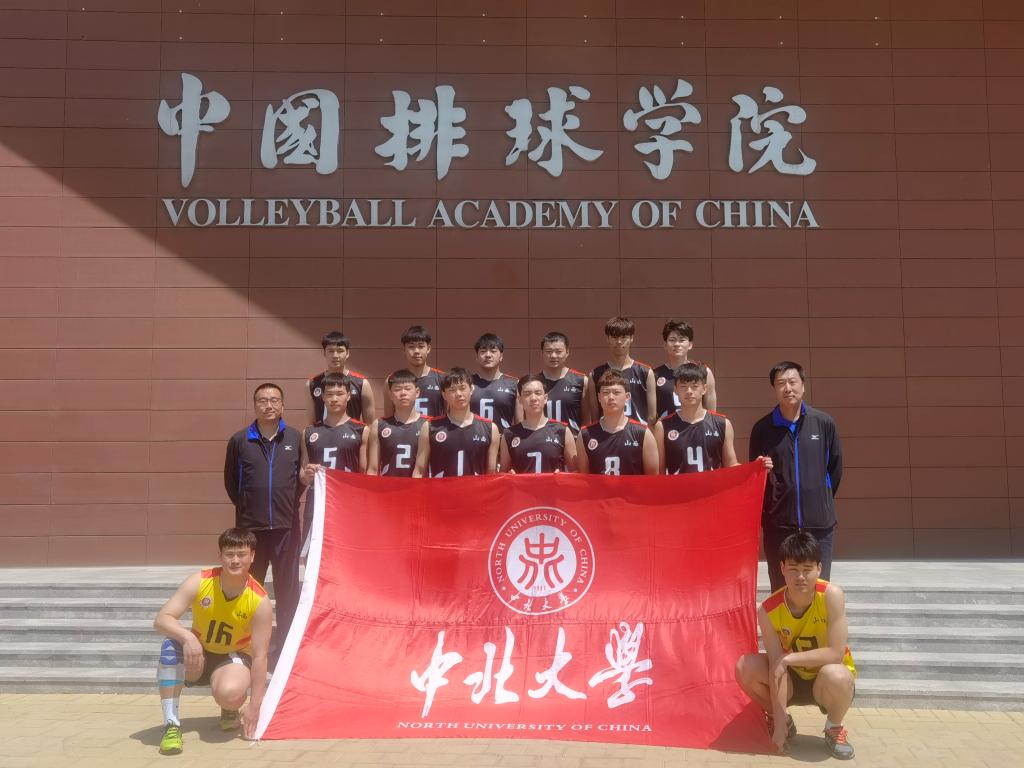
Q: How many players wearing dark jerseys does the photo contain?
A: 12